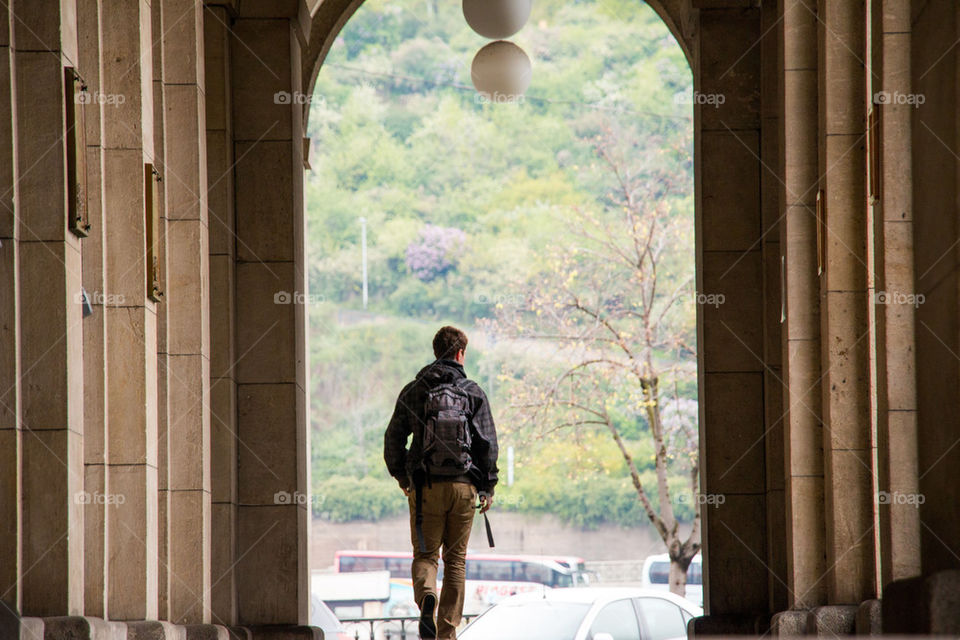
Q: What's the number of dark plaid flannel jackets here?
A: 1